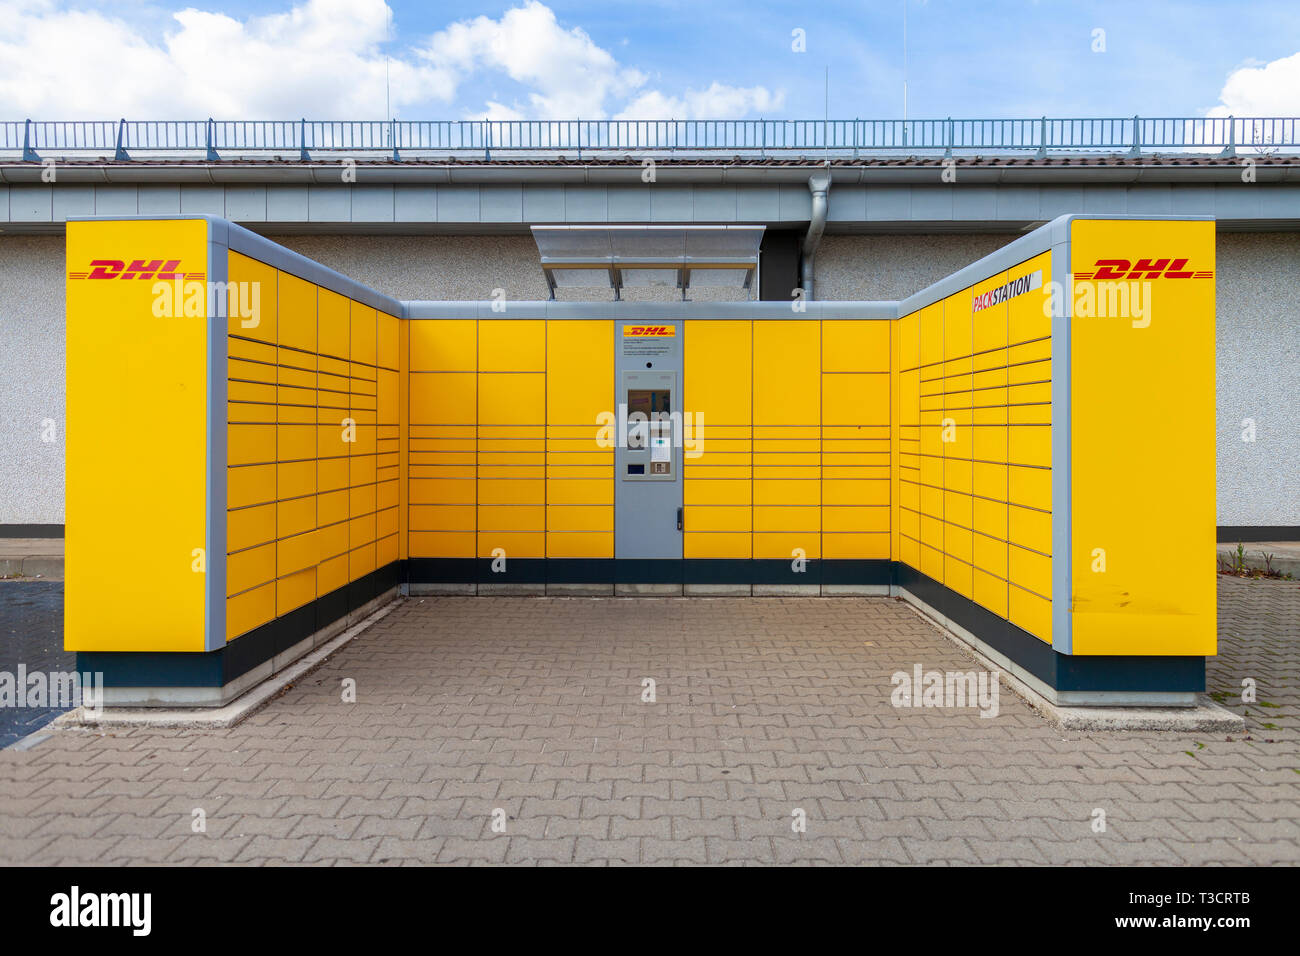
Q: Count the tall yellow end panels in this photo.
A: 2